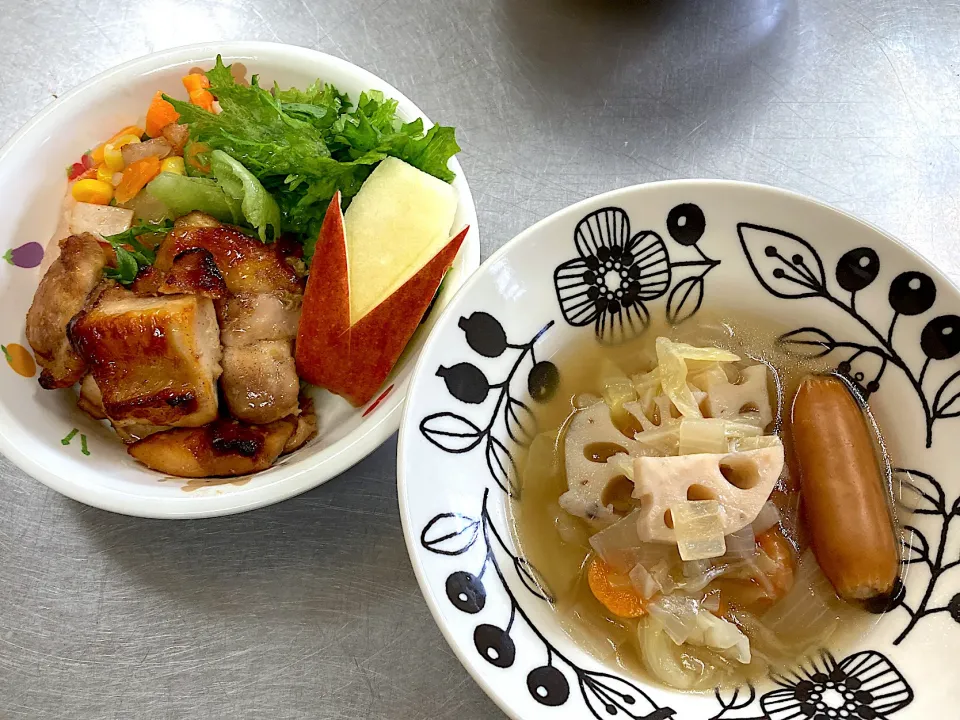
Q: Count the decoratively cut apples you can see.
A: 1